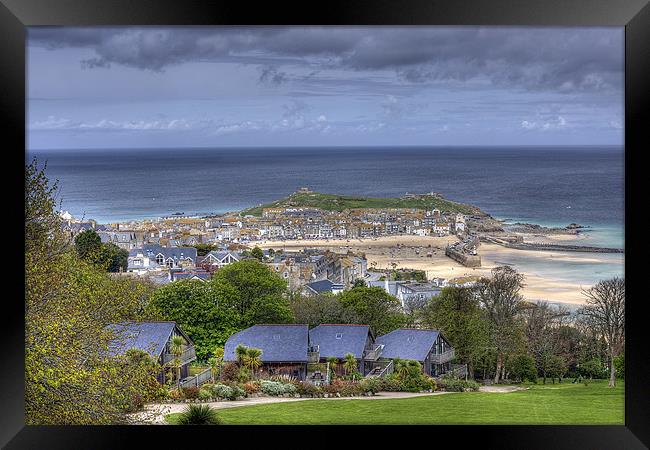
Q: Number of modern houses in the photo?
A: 4